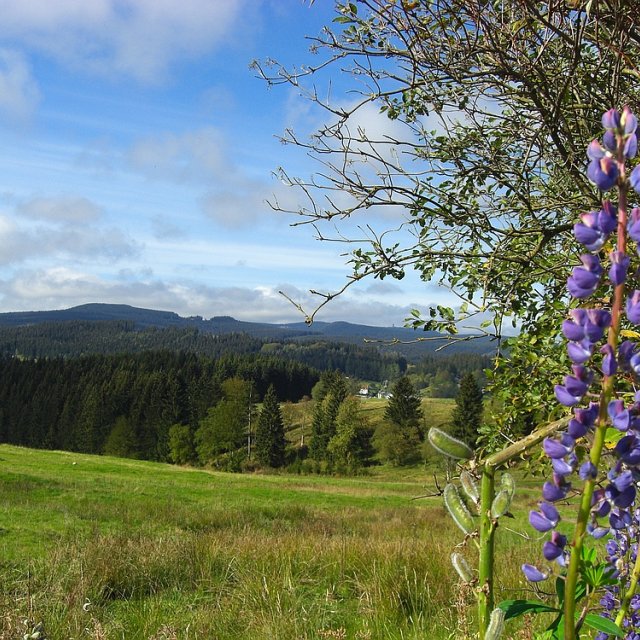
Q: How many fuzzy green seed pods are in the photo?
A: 7